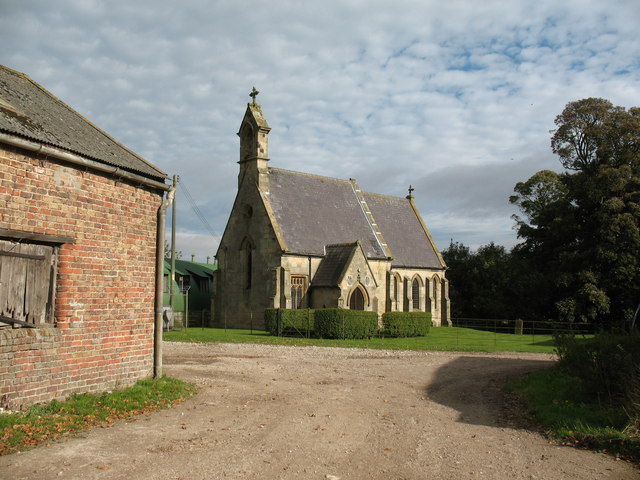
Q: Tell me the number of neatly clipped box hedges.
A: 3